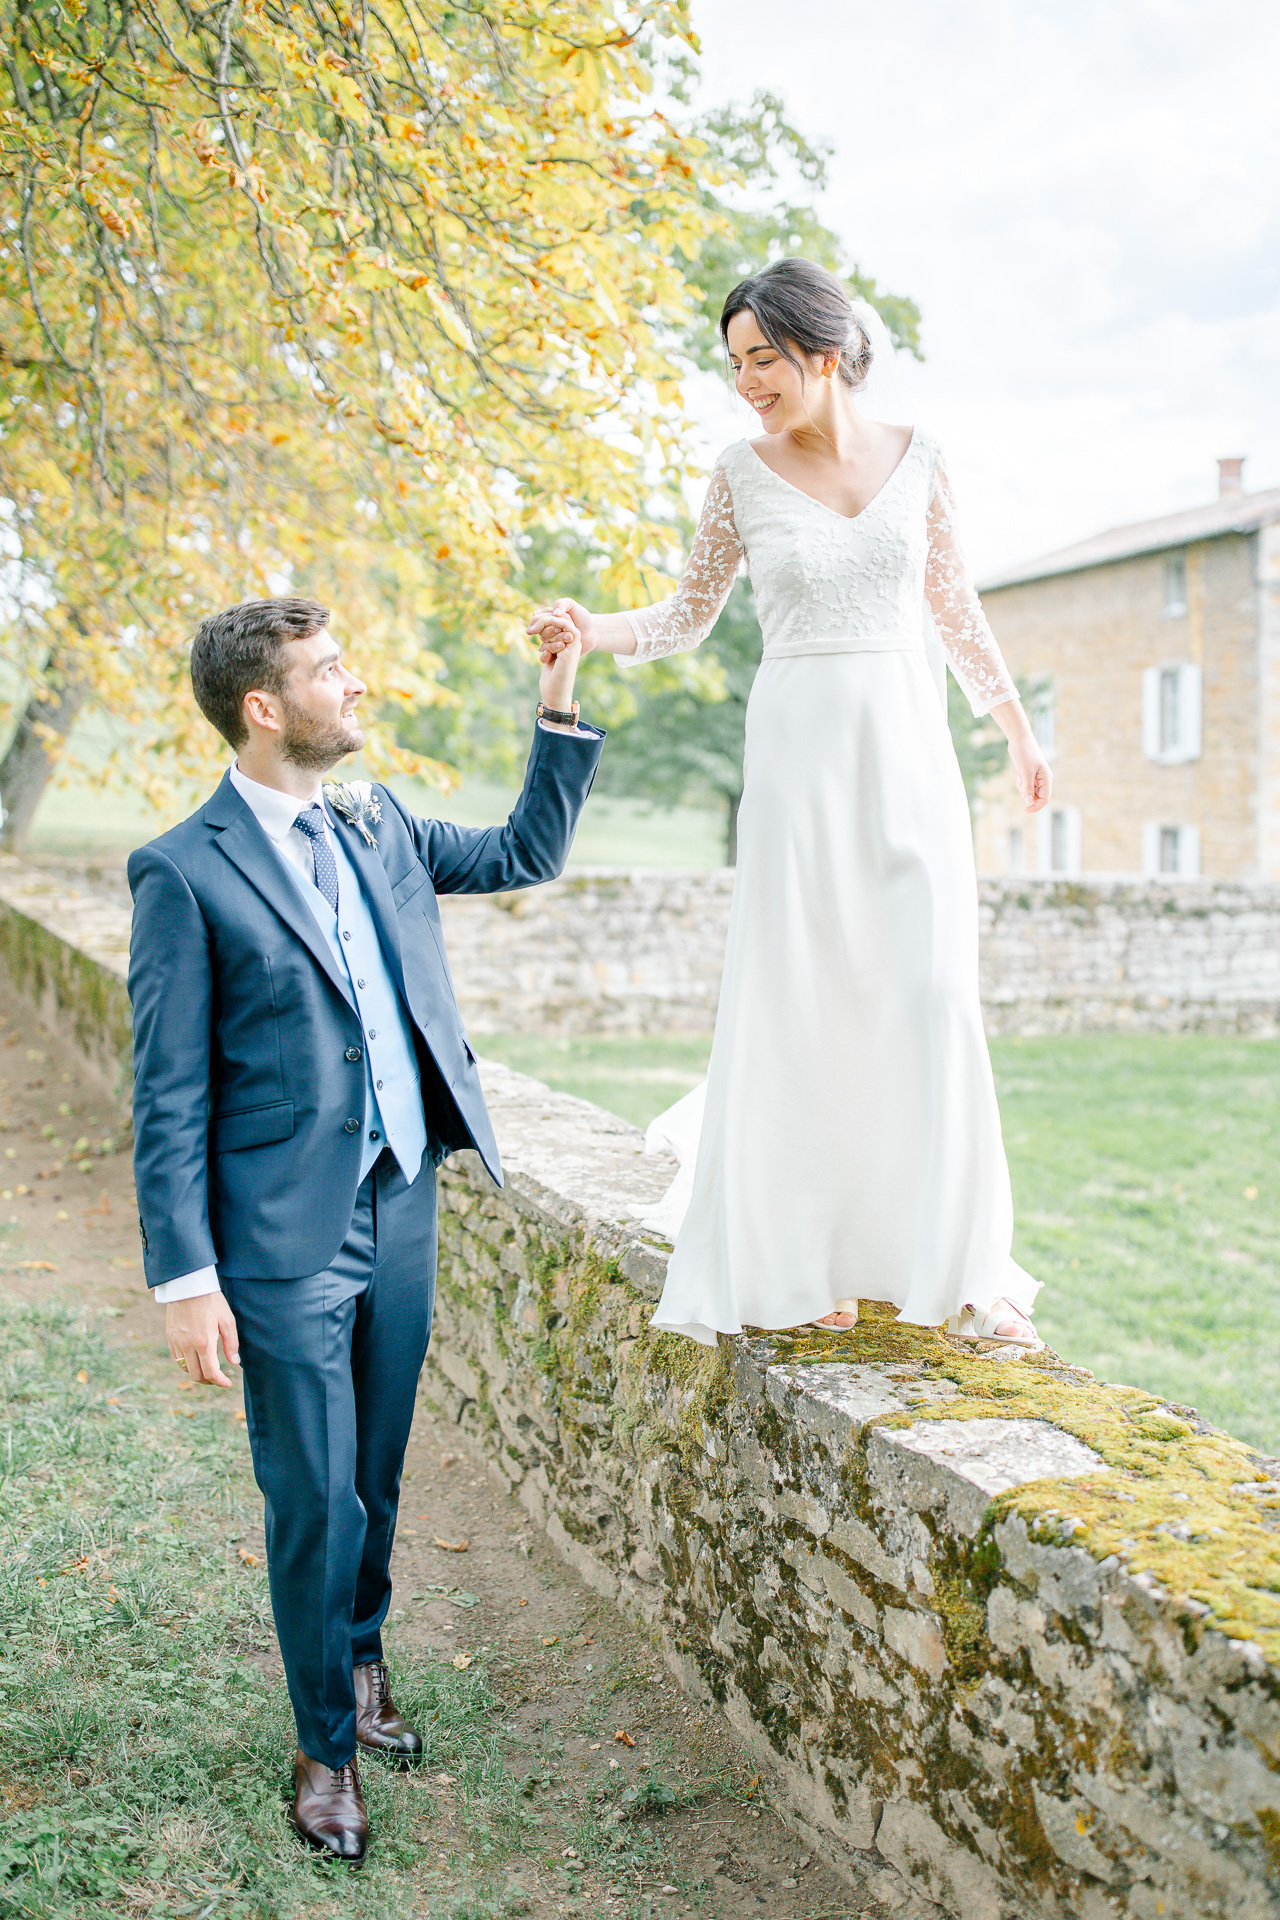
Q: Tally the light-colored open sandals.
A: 2